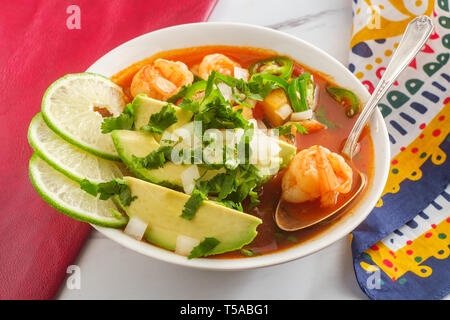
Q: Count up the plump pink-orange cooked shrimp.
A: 3